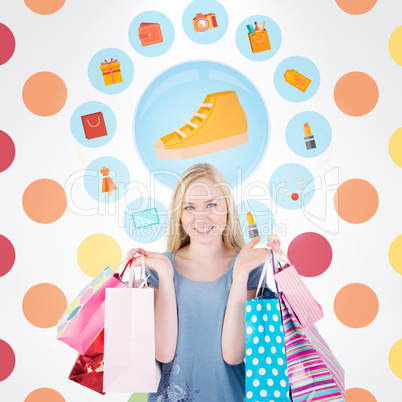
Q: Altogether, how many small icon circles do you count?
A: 11